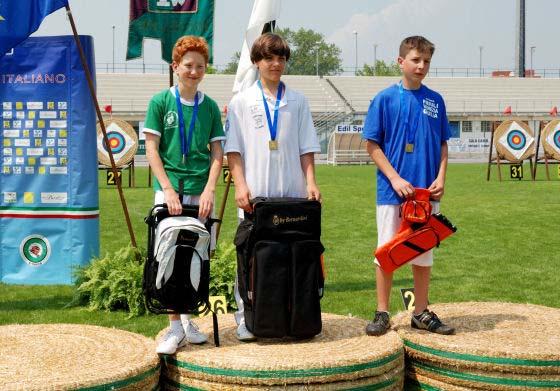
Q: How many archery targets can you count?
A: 3